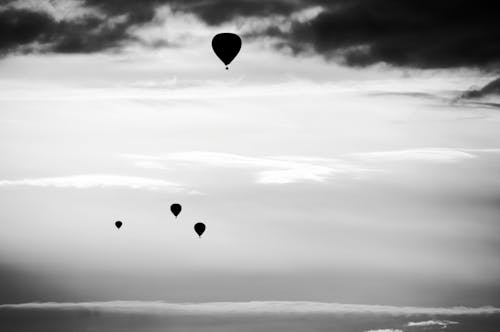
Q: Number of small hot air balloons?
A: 3